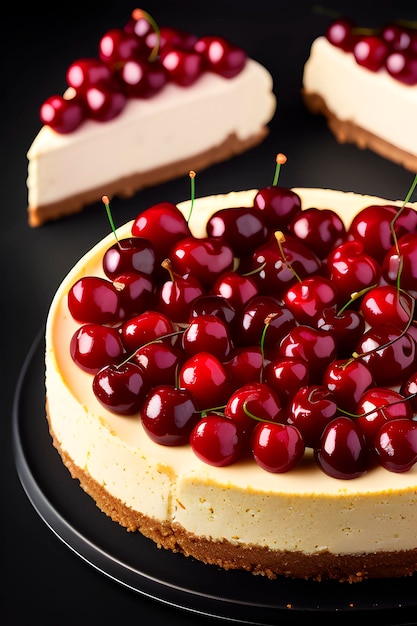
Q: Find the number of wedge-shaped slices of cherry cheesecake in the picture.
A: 2